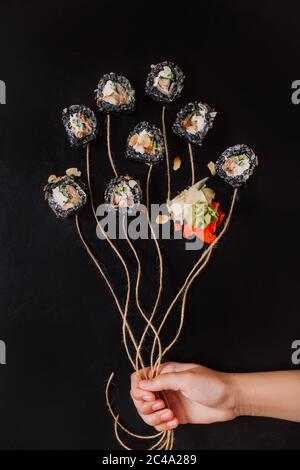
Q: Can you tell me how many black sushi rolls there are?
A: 8